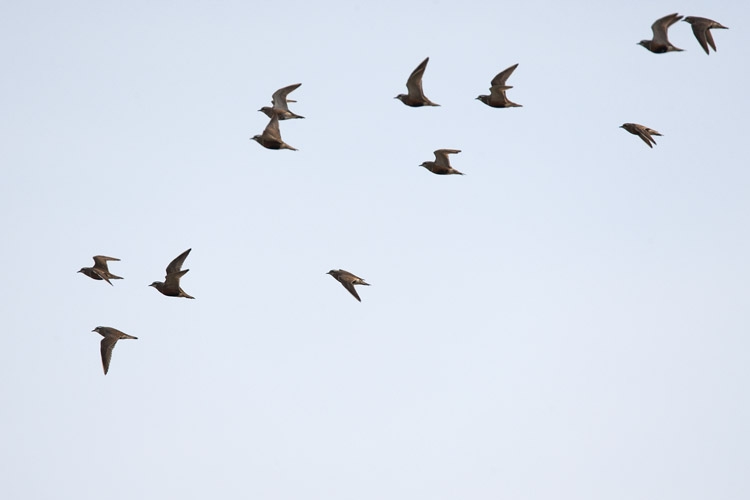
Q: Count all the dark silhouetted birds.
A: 12